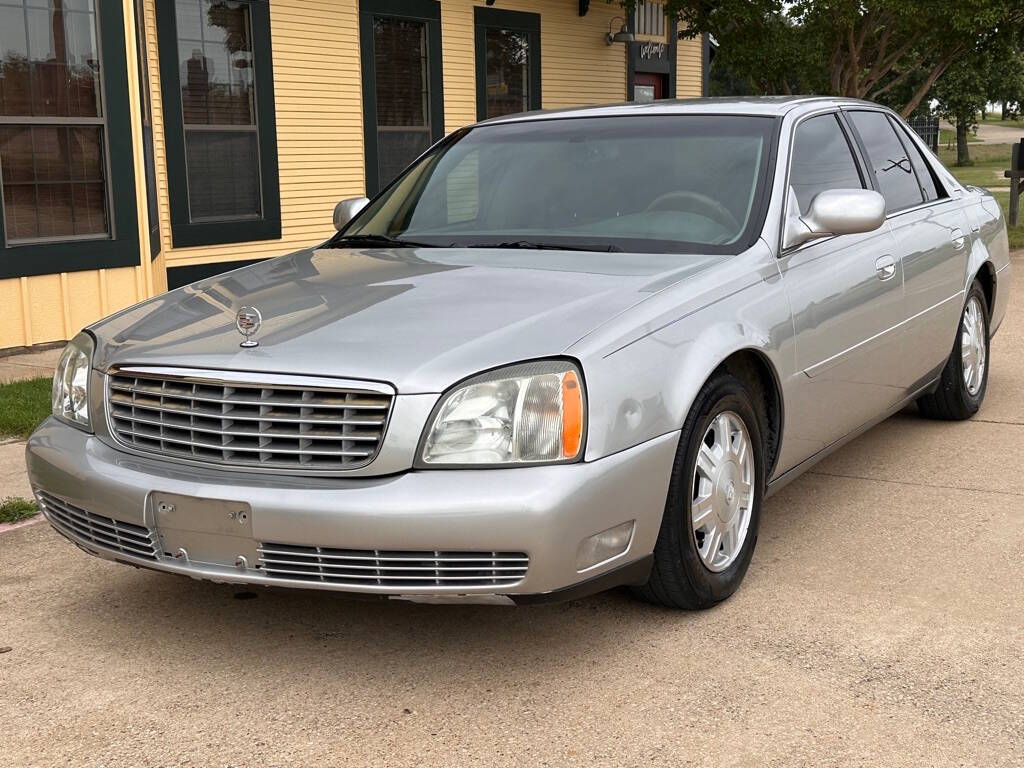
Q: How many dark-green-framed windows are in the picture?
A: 4